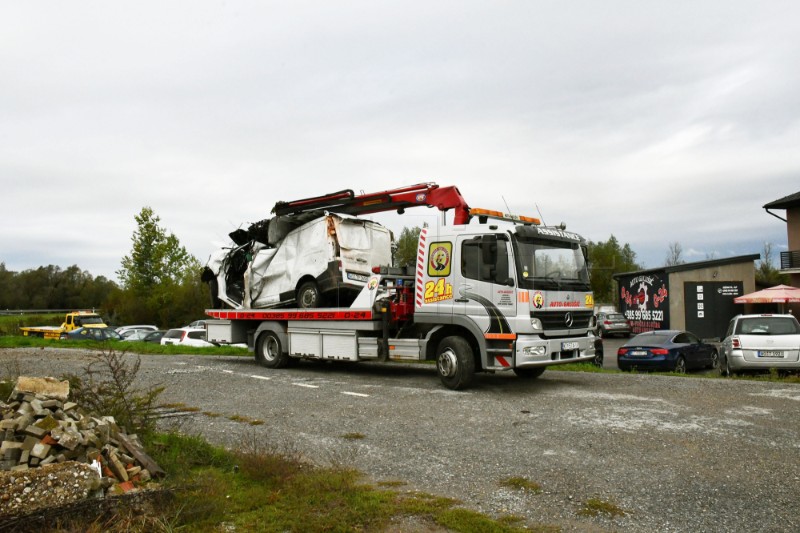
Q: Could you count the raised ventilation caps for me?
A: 1